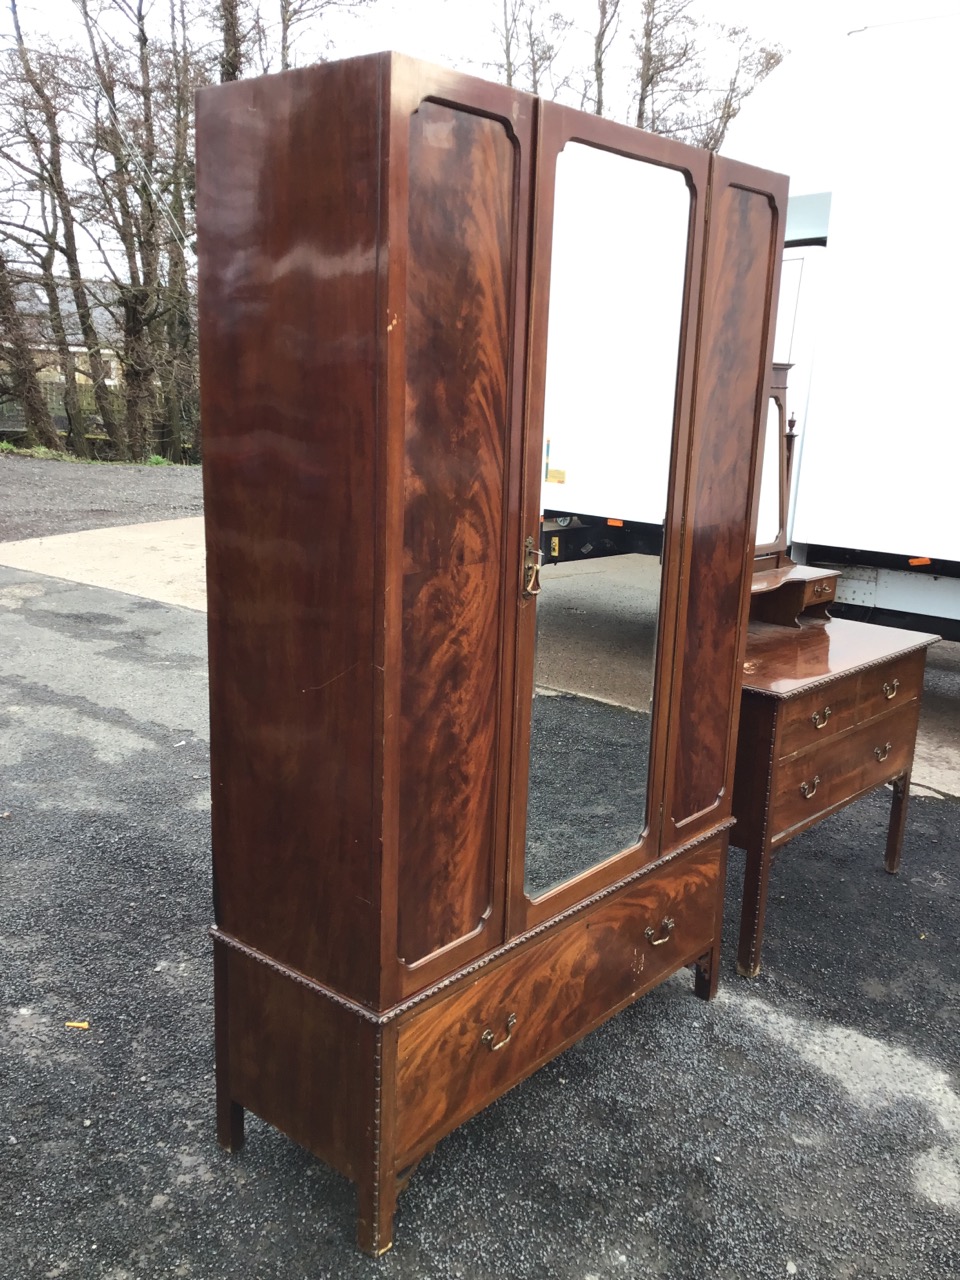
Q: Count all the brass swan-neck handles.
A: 6